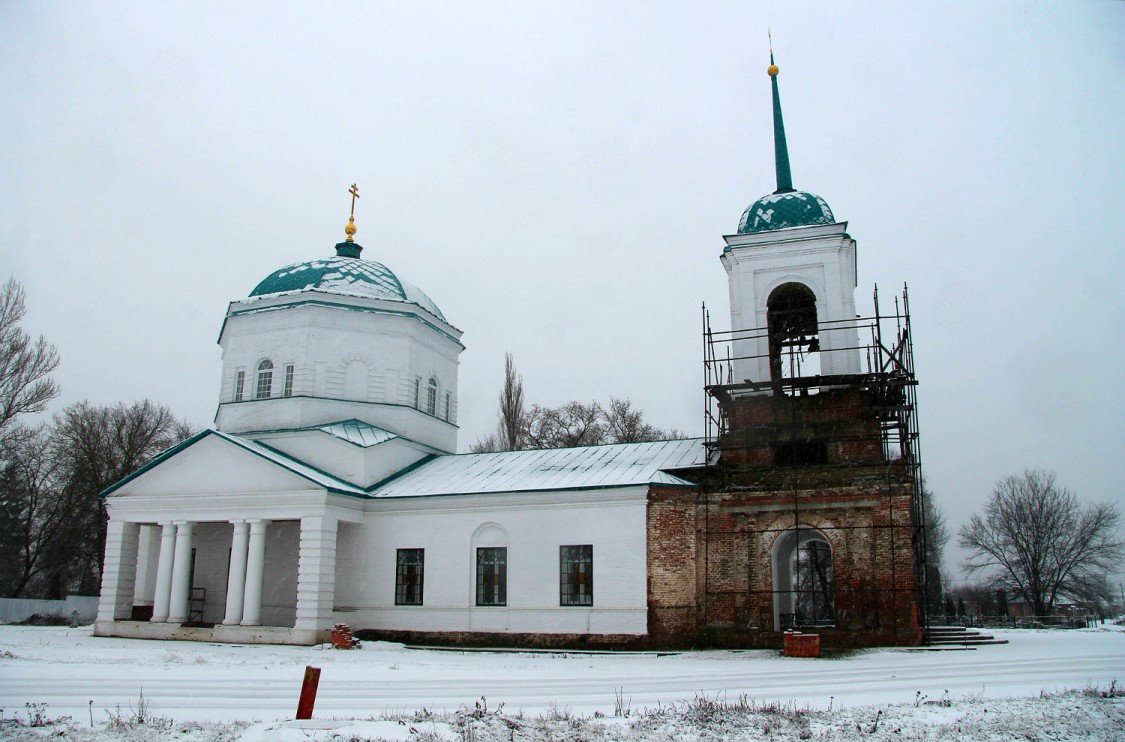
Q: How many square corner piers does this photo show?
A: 2